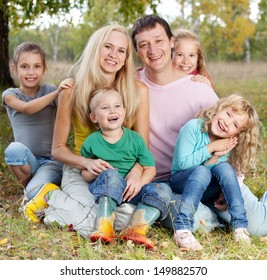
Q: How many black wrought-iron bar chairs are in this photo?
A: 0